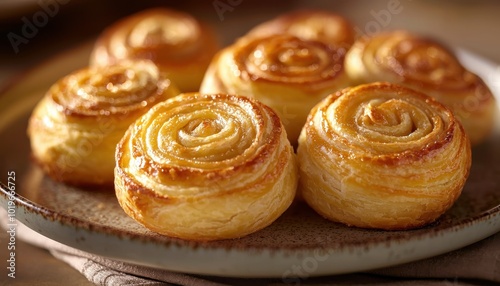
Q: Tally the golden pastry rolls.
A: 7